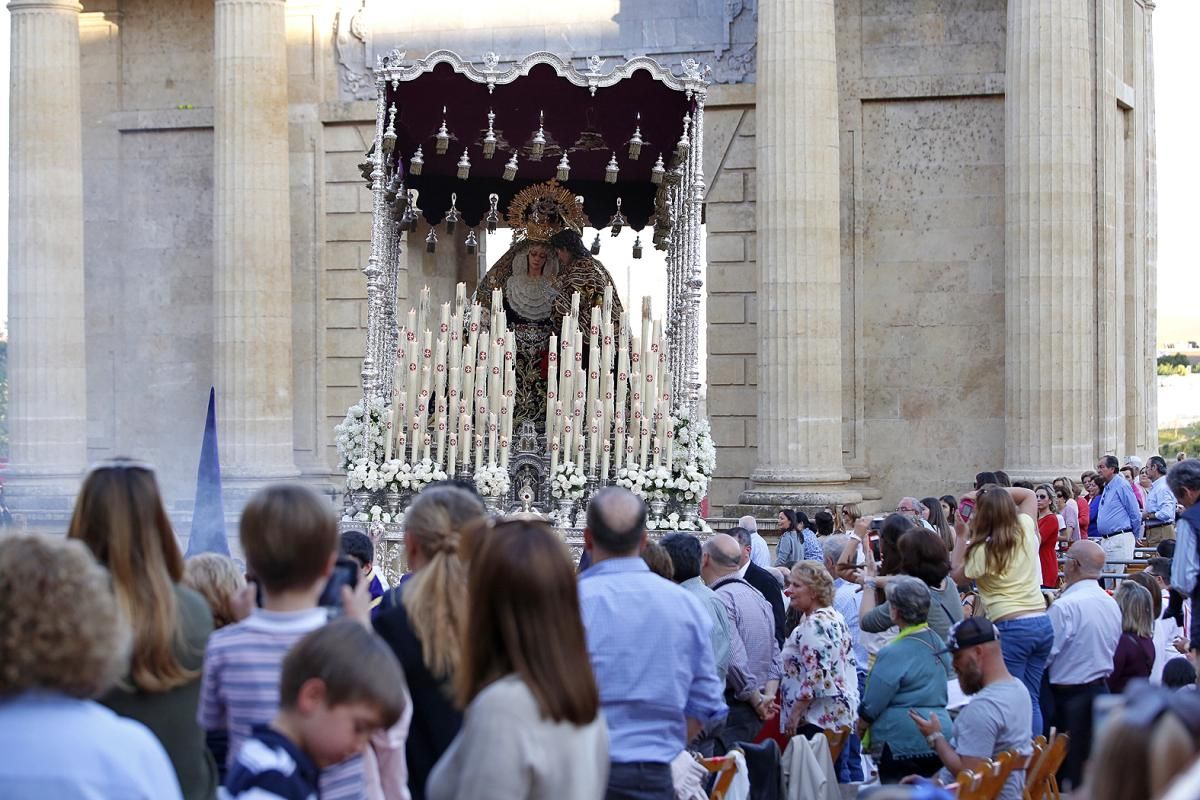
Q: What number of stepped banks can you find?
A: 2